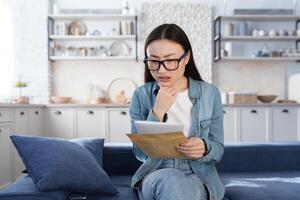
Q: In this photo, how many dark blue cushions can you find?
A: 2